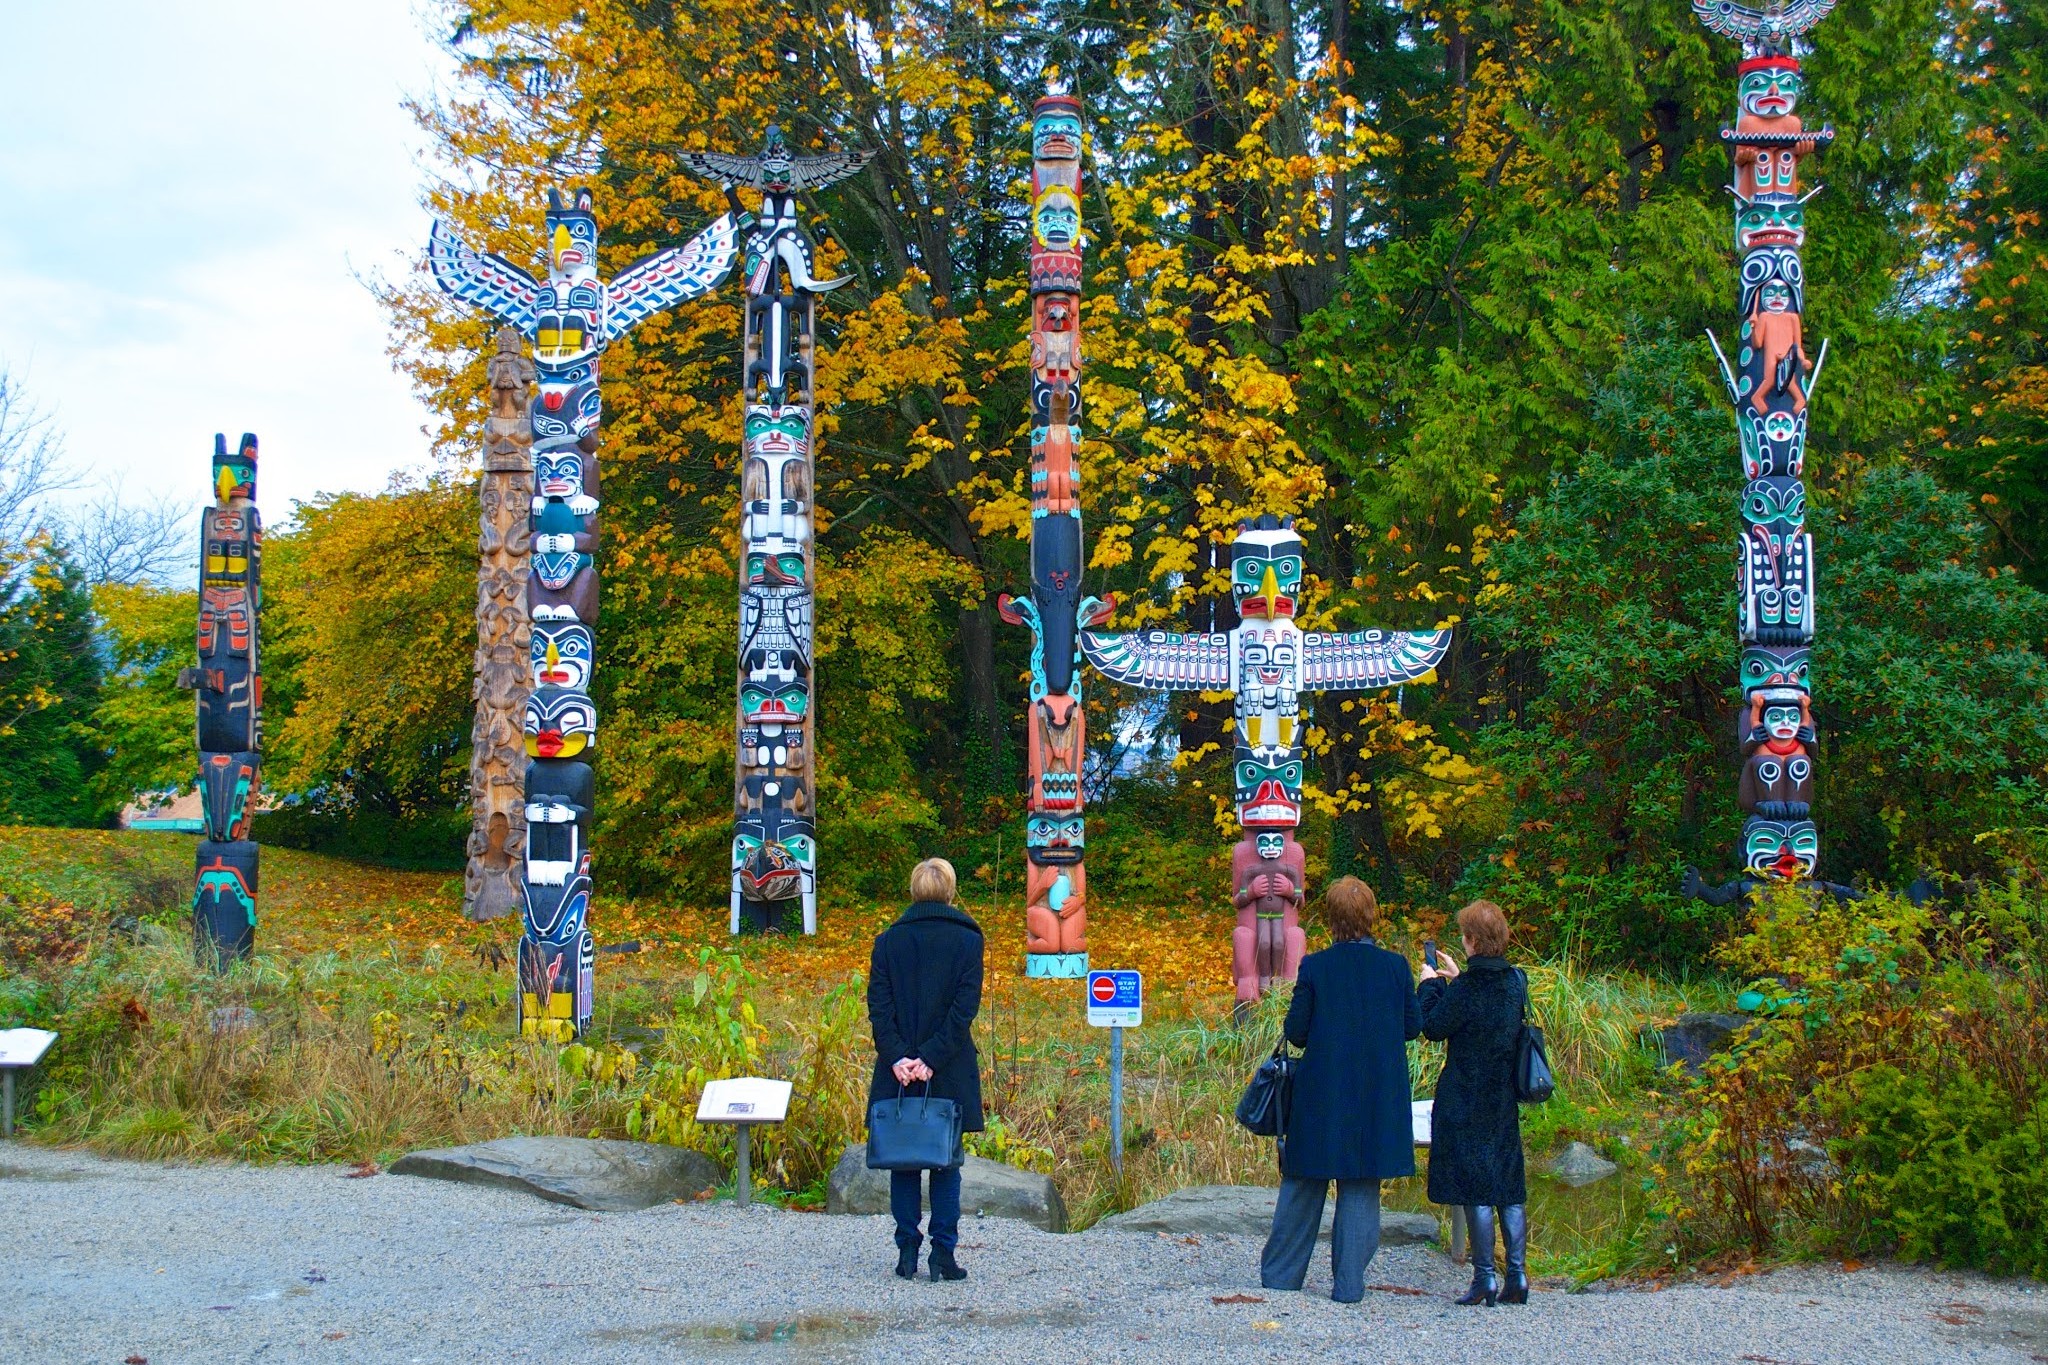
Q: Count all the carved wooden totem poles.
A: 7